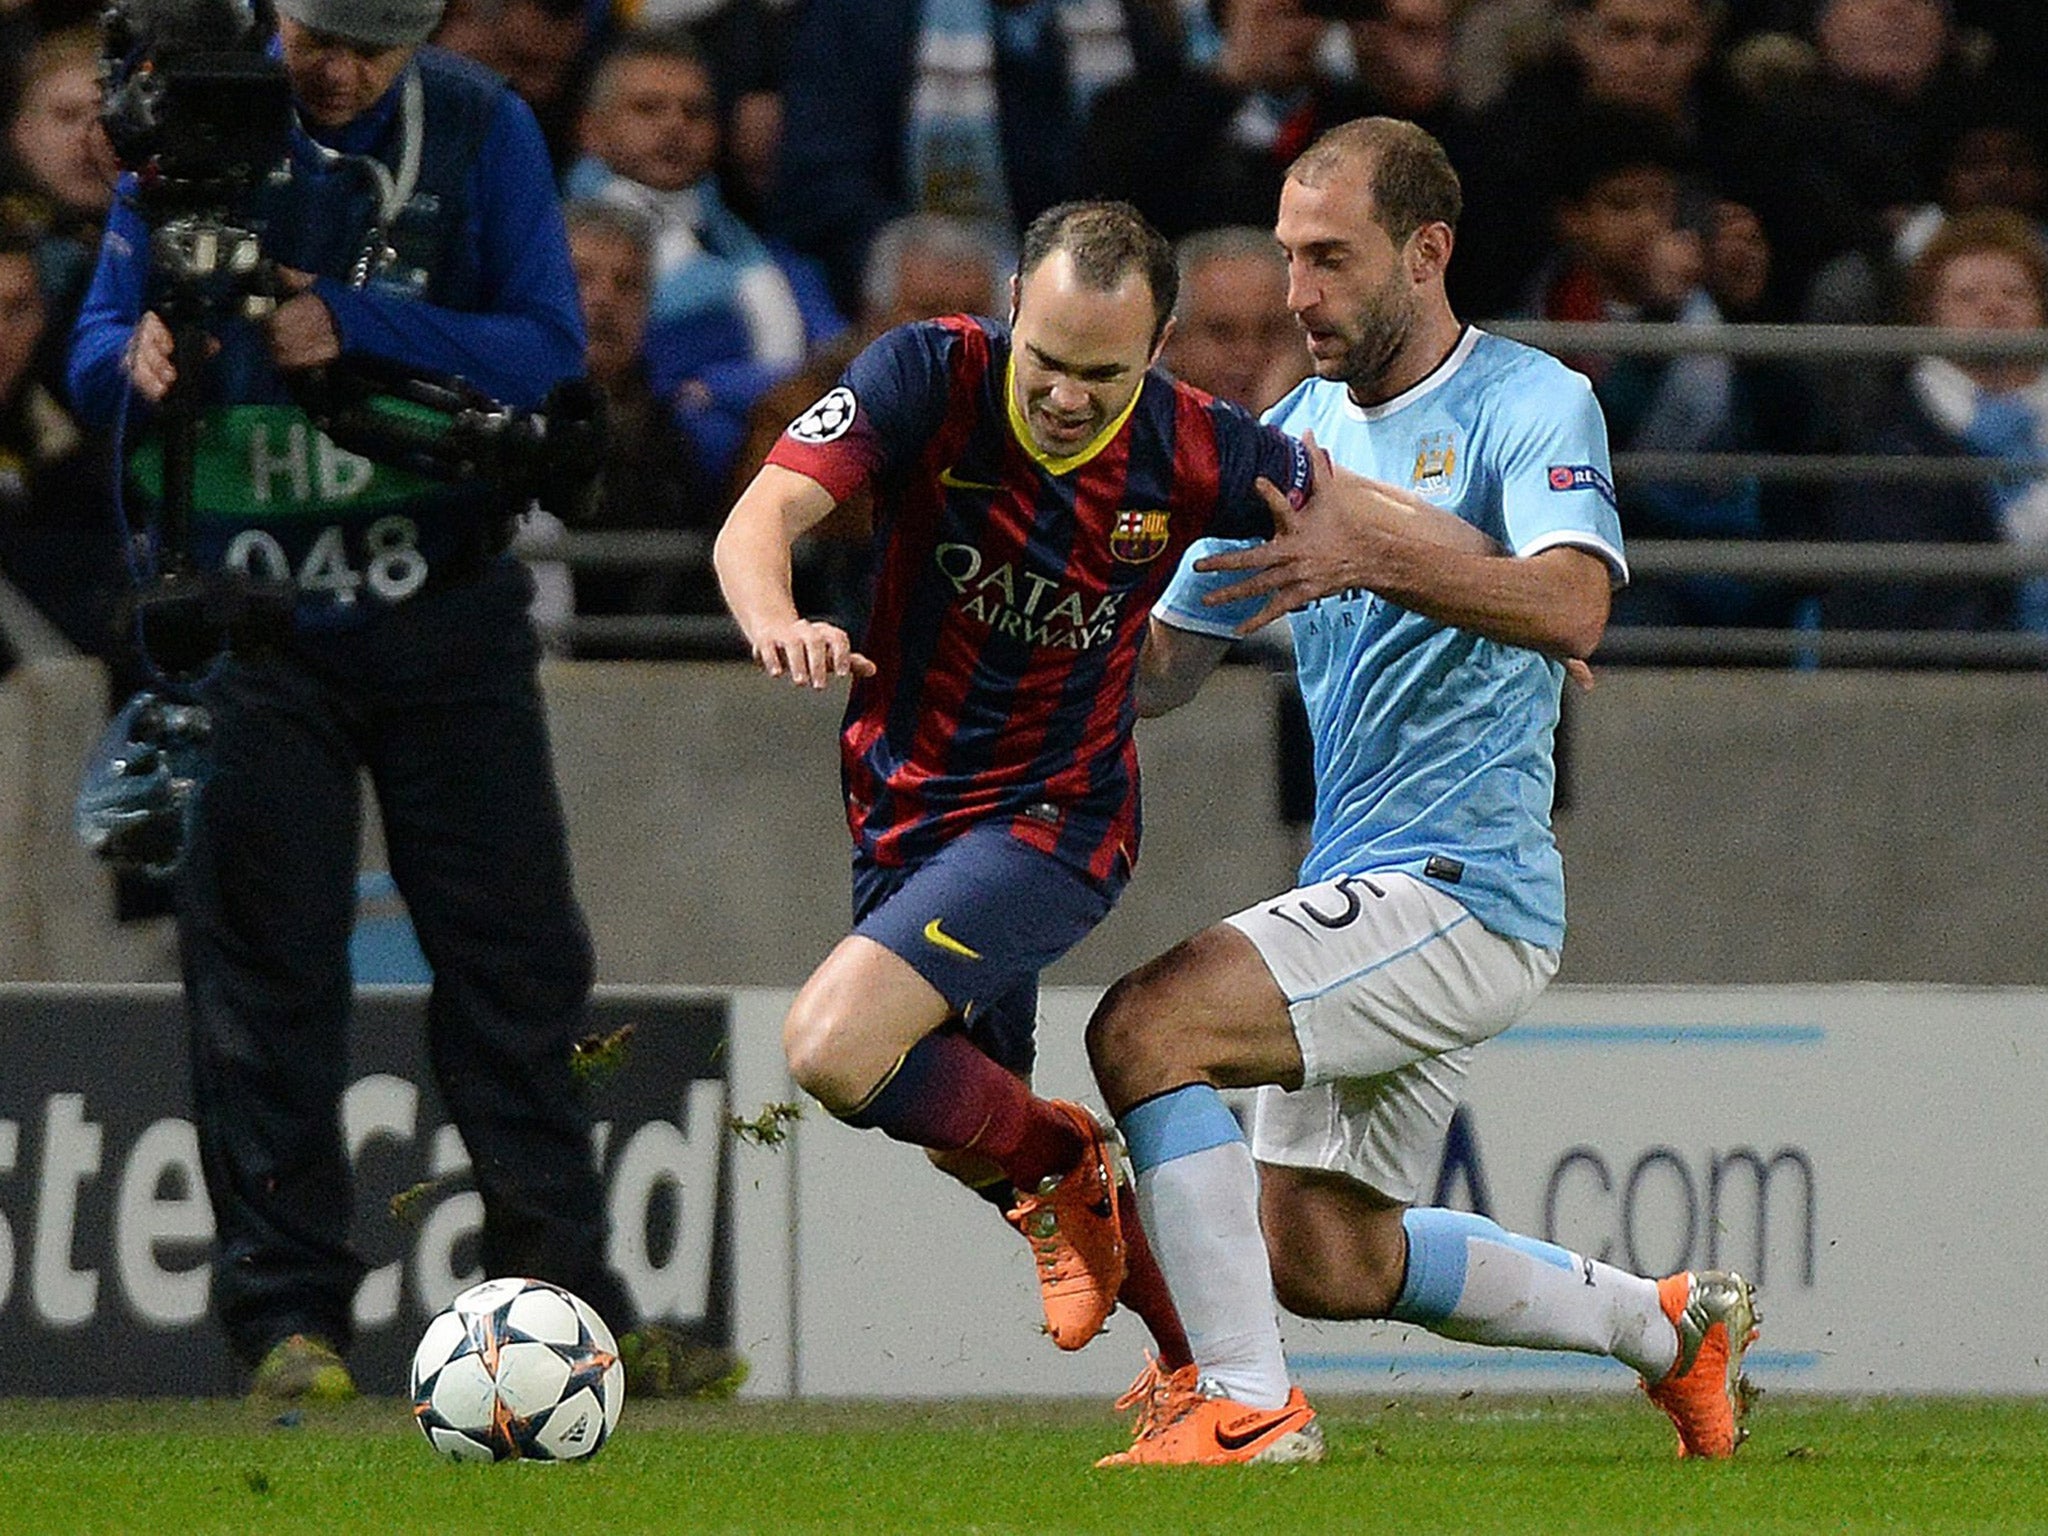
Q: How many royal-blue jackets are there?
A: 2